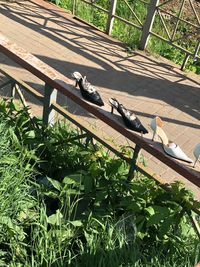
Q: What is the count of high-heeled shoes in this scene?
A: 4